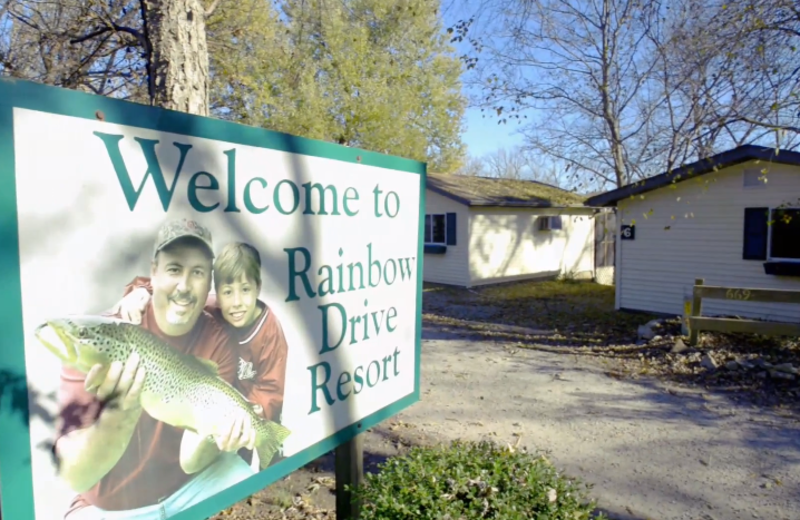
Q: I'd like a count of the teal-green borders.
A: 1